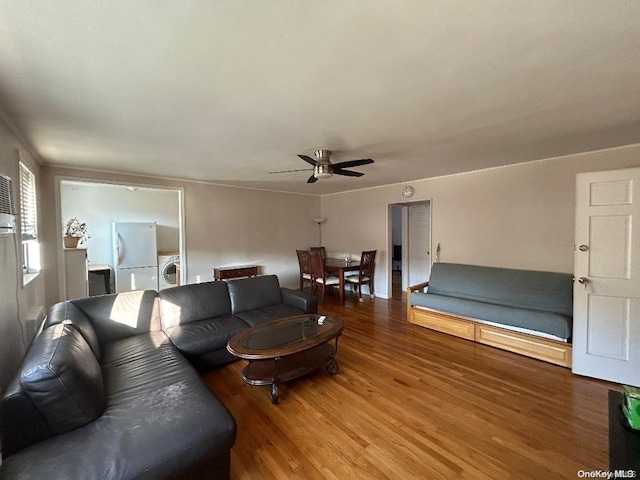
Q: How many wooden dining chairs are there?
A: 4